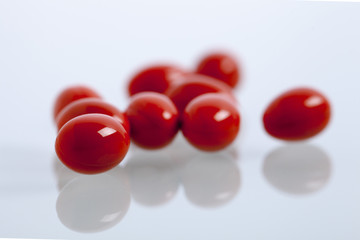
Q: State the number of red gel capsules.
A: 9